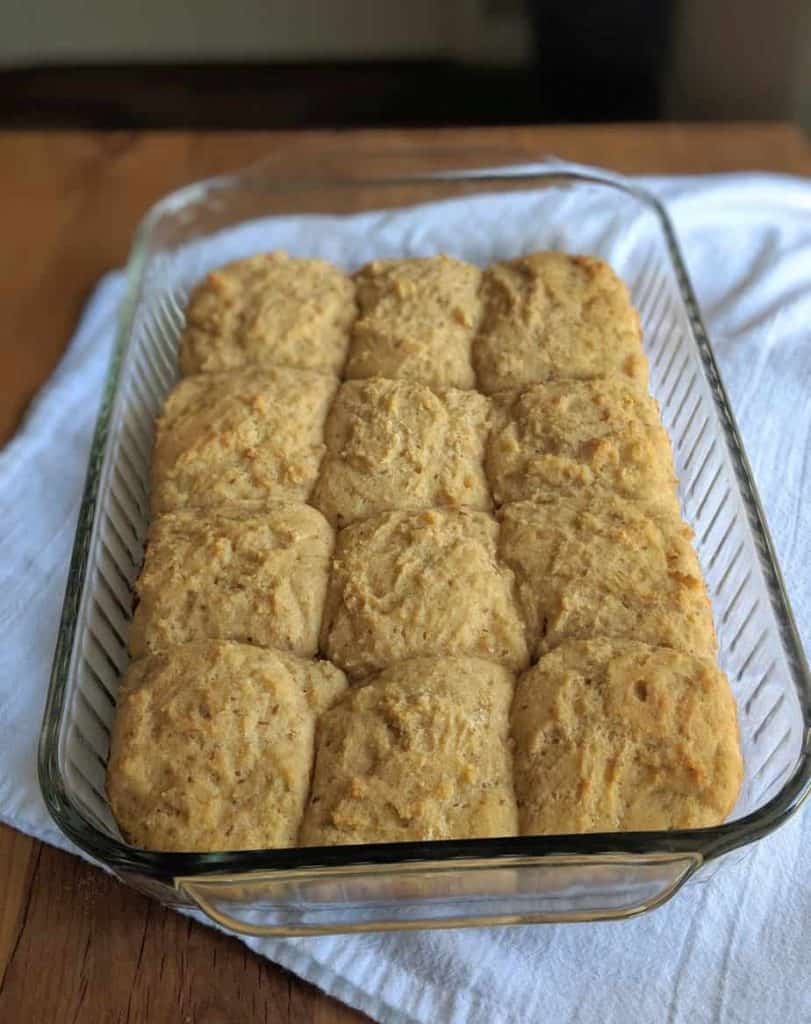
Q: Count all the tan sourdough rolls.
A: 12